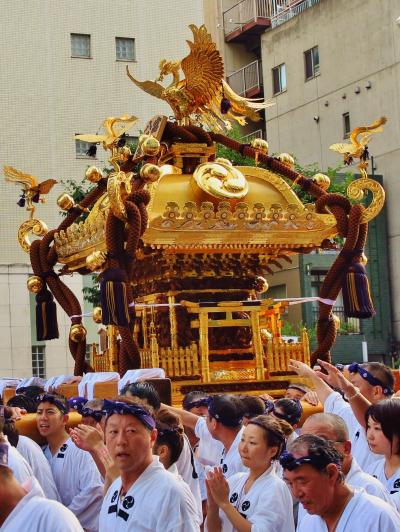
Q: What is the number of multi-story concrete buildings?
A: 2